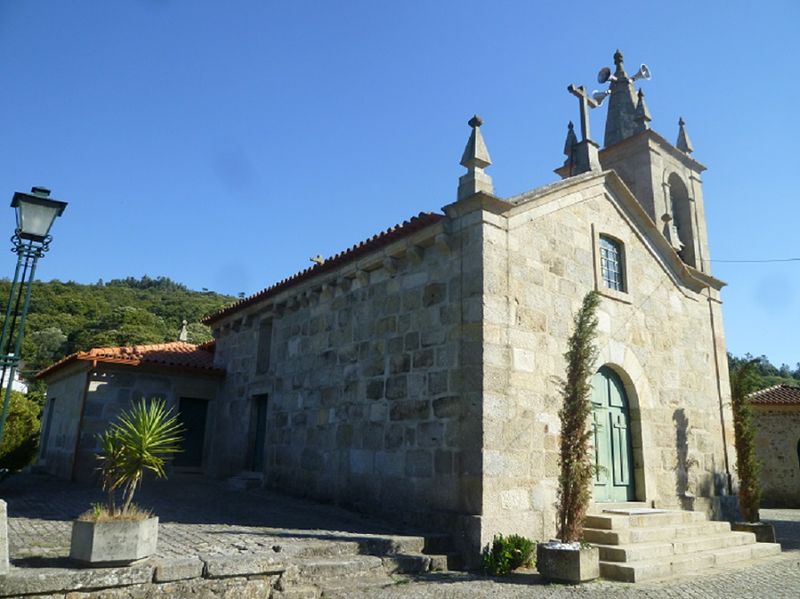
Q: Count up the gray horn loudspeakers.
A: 3